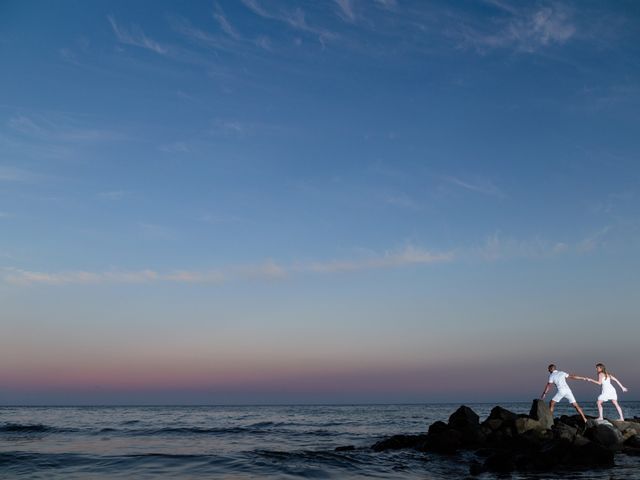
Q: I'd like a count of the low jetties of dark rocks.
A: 1